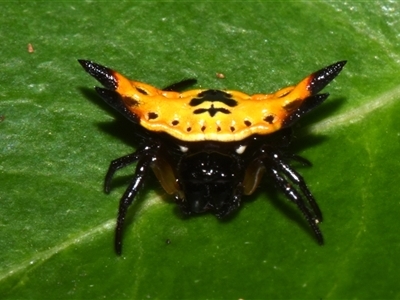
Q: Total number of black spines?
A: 4